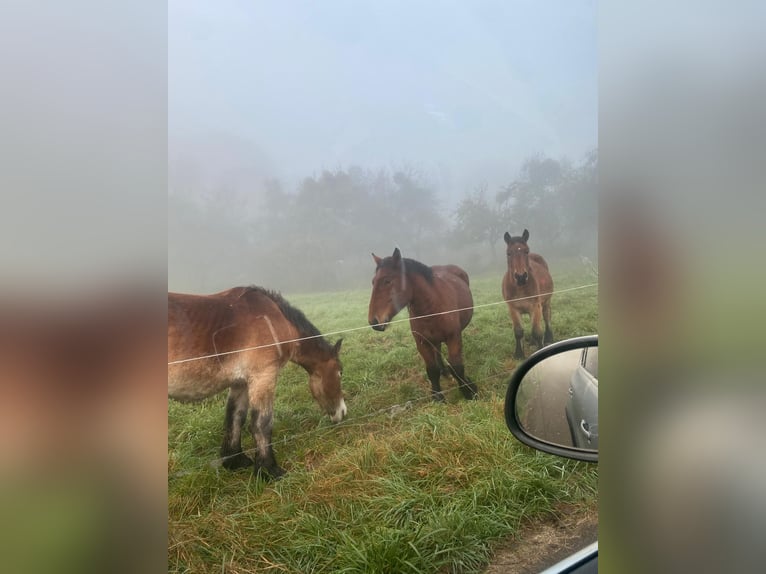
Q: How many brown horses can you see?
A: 3